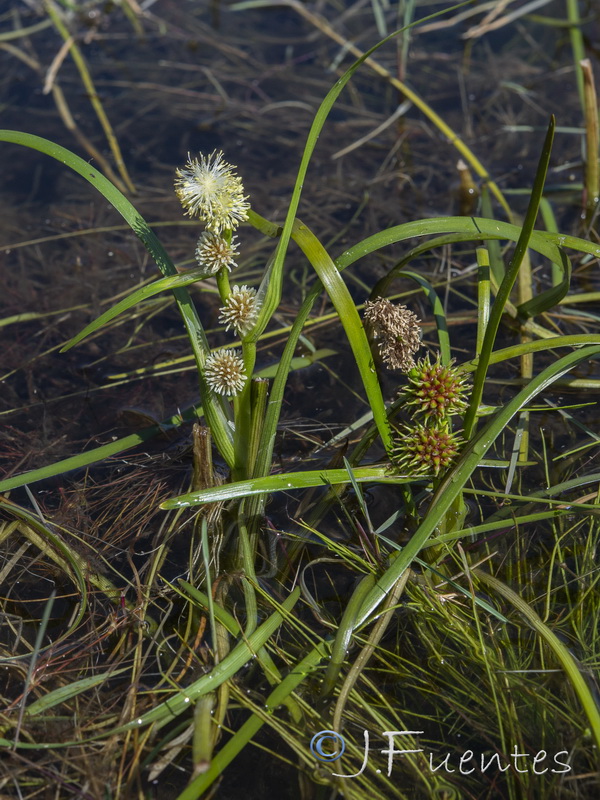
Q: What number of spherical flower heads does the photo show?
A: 7